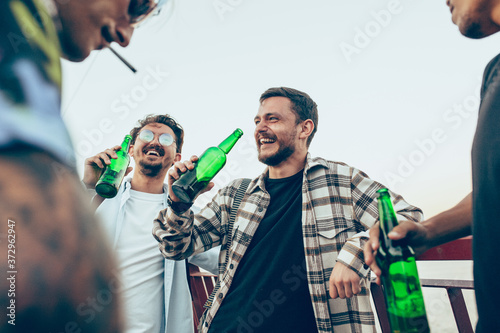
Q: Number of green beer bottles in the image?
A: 3